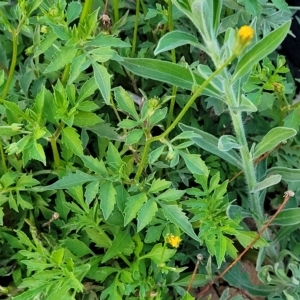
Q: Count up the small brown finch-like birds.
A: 0